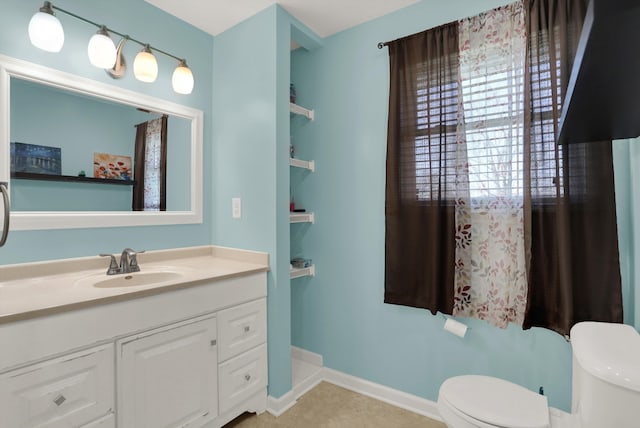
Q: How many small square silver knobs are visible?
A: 4